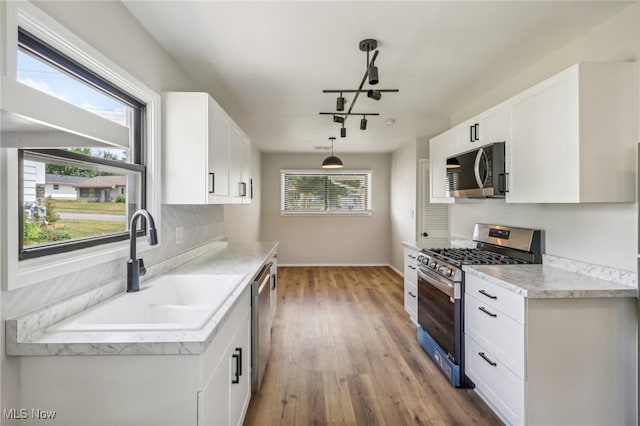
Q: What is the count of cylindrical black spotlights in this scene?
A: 6